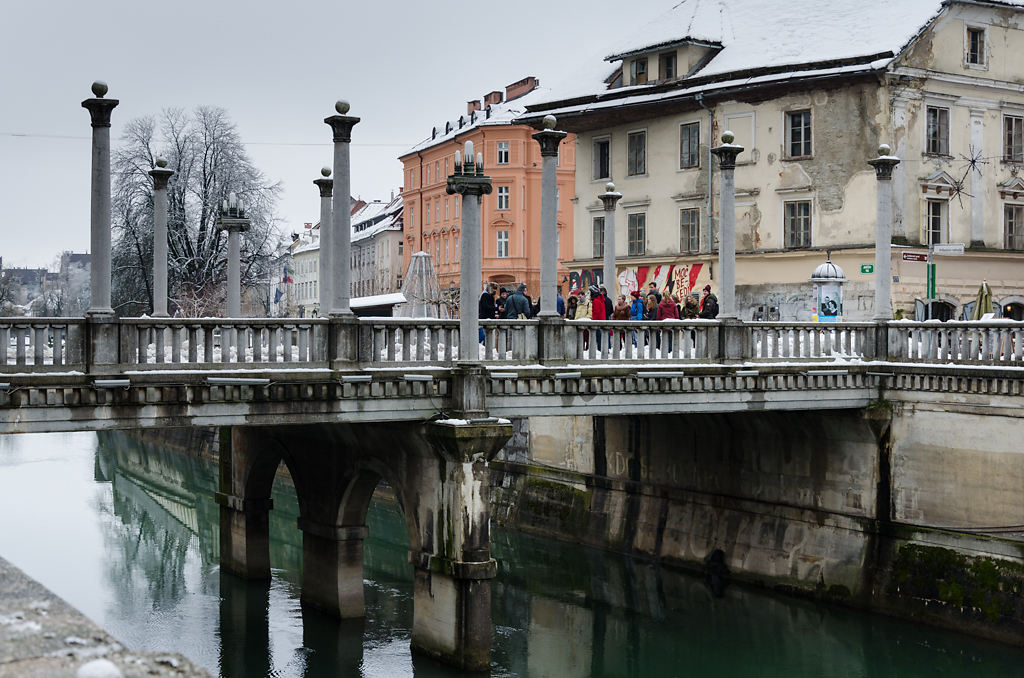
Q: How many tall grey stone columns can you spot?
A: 10